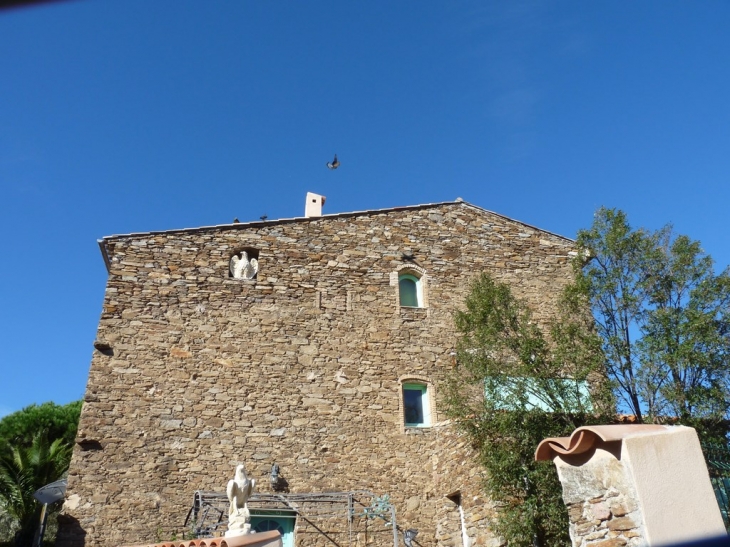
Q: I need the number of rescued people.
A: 0